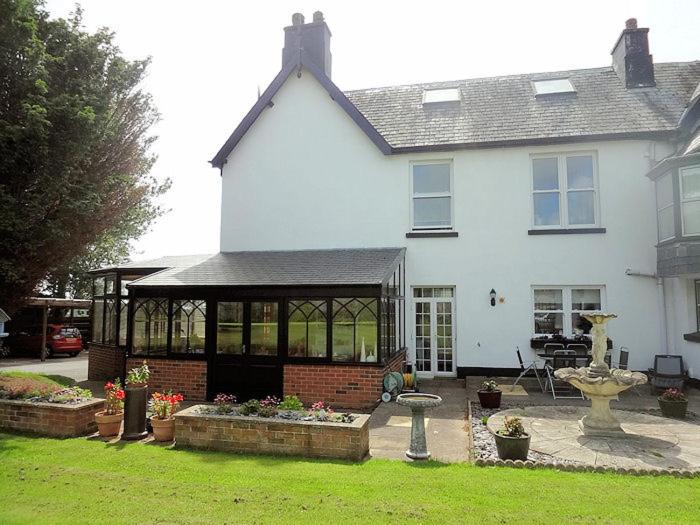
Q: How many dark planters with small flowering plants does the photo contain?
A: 3